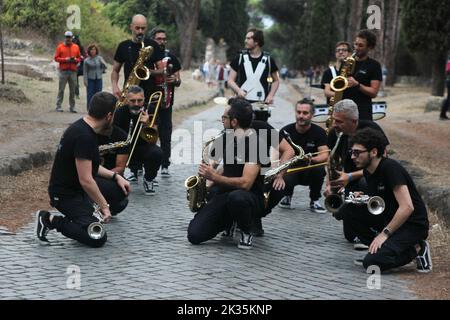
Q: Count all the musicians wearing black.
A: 11